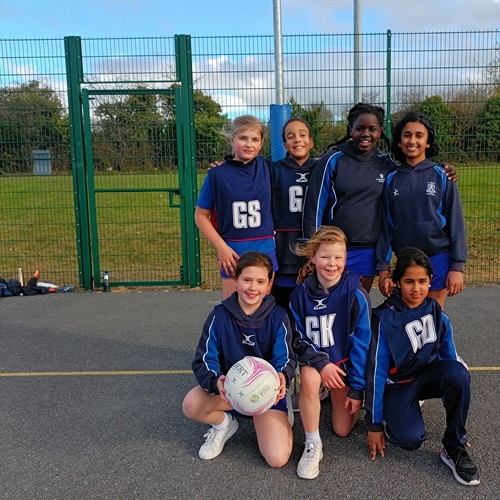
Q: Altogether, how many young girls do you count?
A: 7